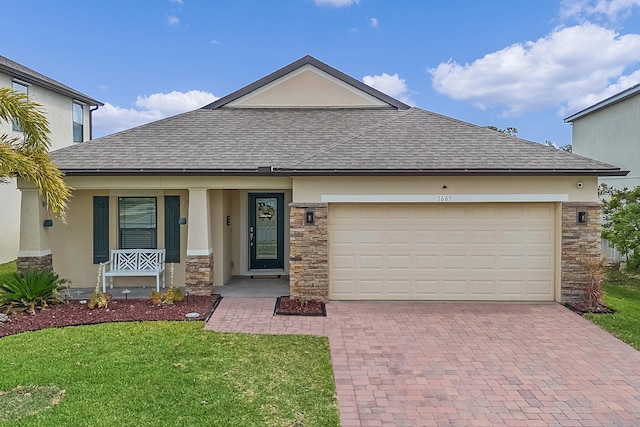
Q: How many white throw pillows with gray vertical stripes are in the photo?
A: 0